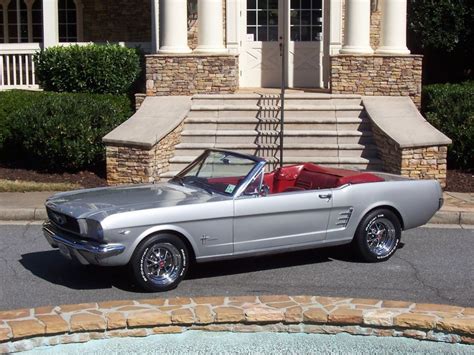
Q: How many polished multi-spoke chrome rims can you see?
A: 2